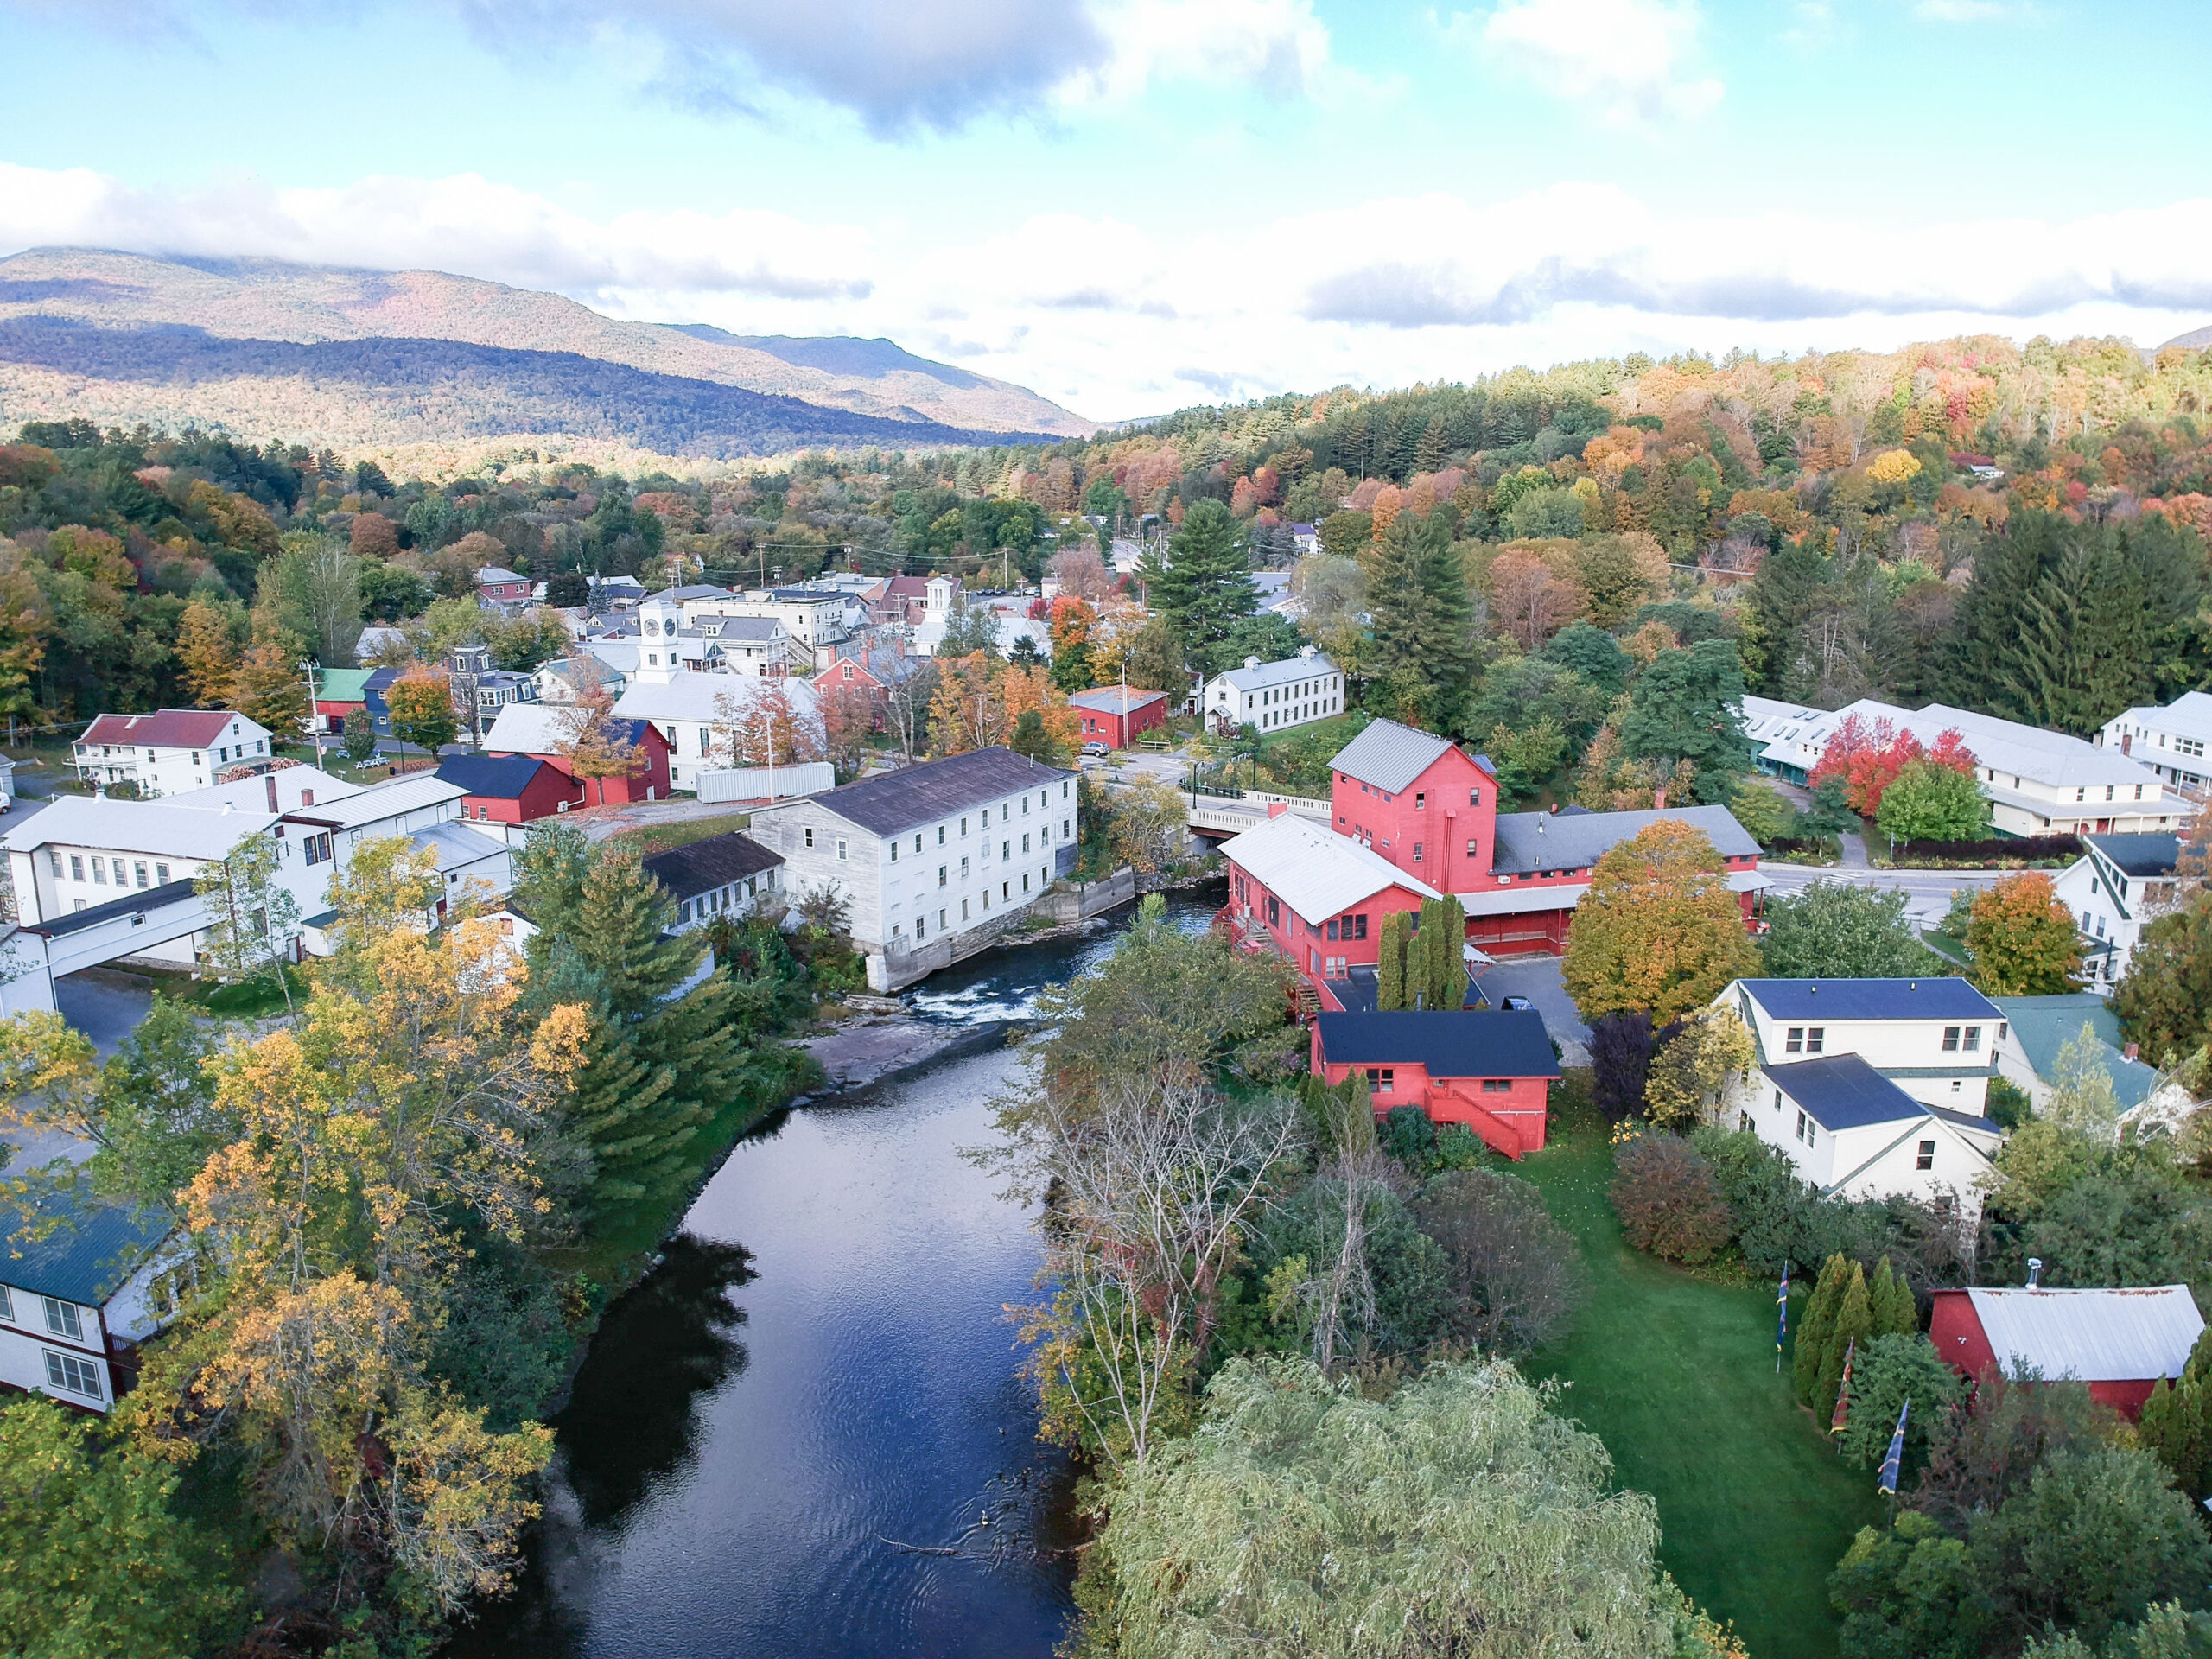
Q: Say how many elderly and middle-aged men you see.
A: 0